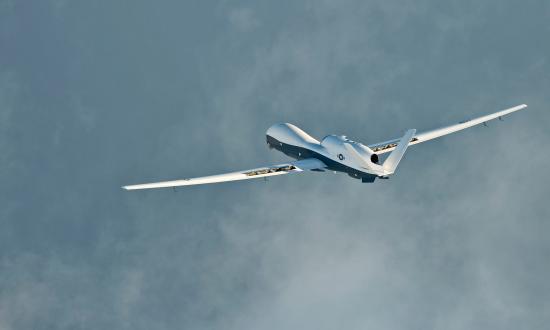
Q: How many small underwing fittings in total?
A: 4